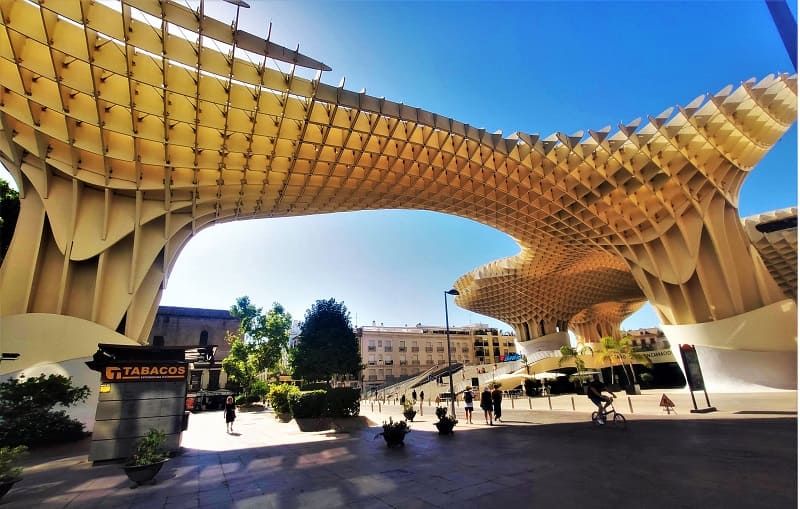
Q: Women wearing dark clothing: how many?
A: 3